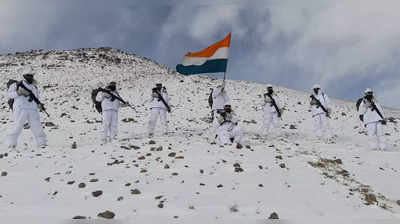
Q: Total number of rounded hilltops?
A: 1